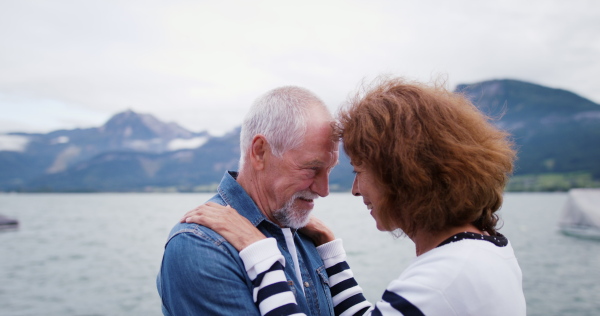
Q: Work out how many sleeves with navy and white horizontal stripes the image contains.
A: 2